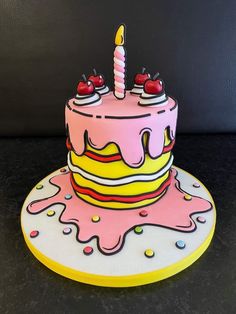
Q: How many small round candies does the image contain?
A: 15